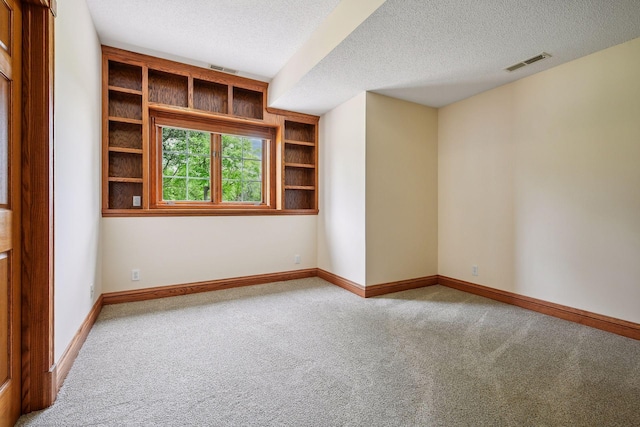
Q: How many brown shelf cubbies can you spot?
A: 12